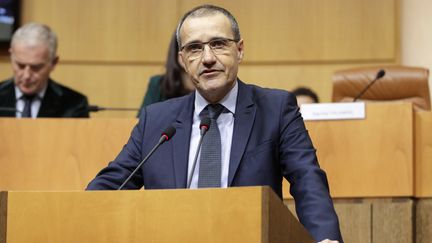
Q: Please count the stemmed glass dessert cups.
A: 0